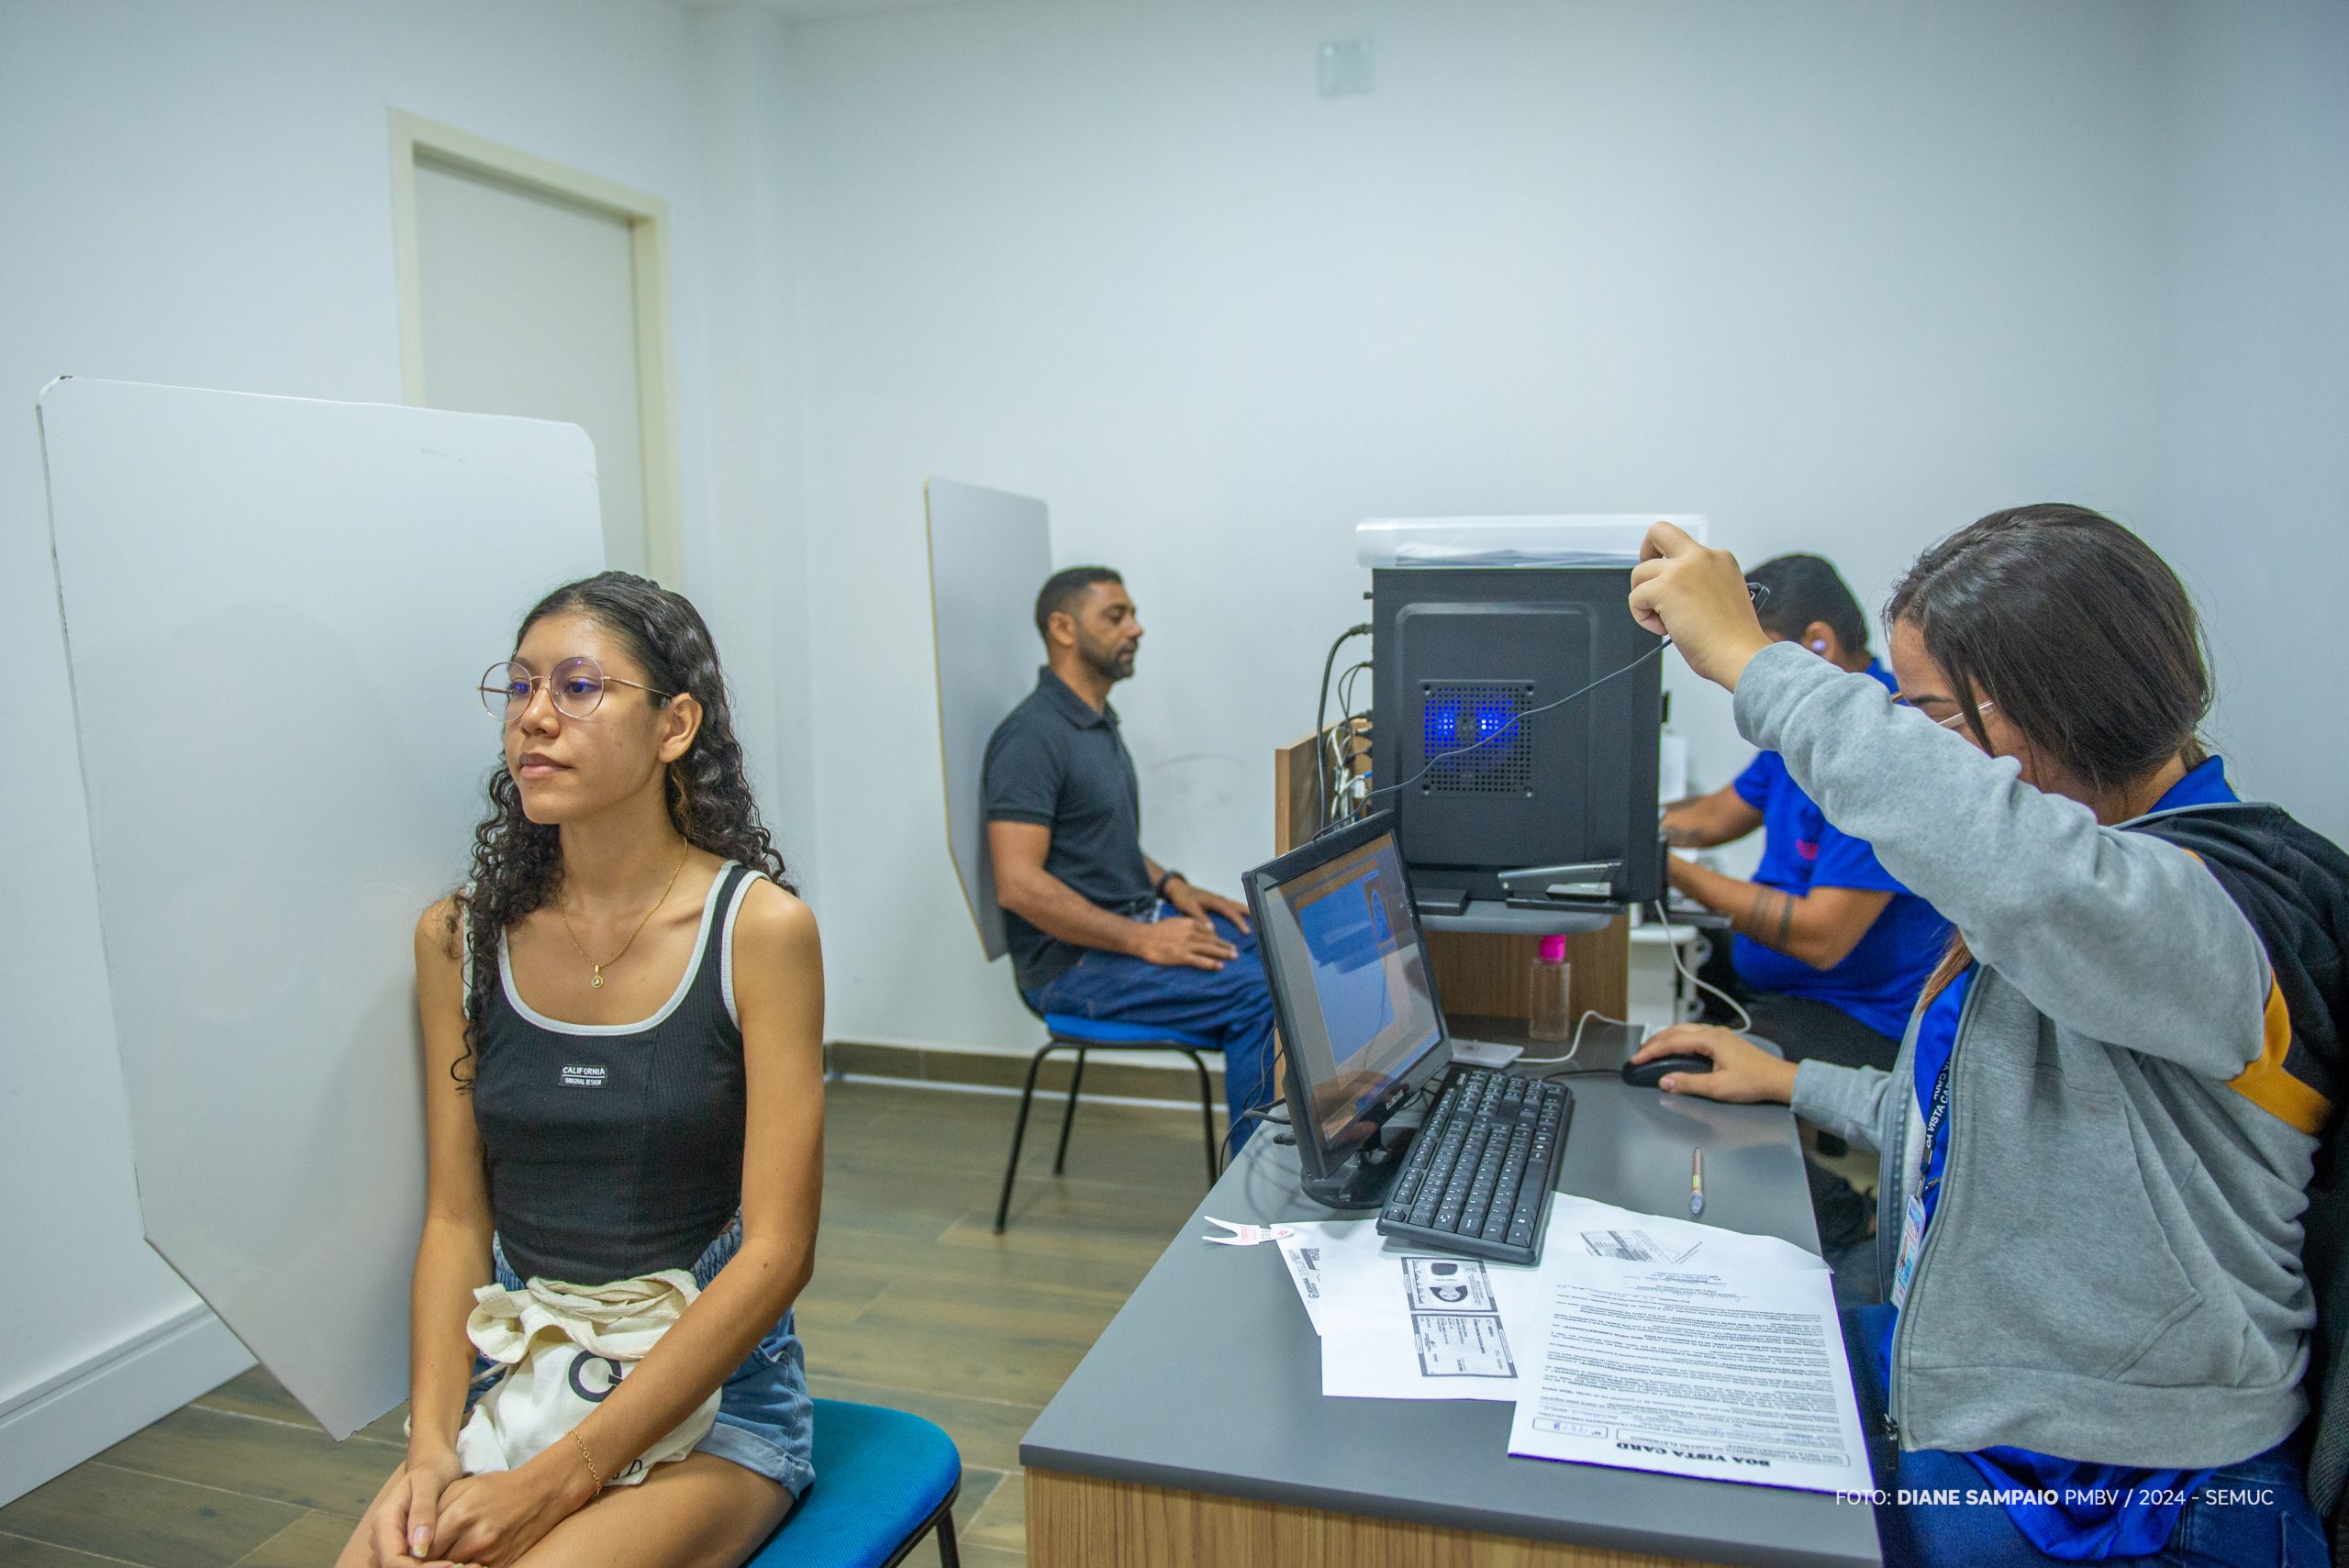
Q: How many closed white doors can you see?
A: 1